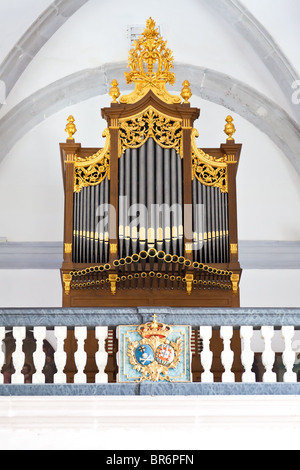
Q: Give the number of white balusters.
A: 11